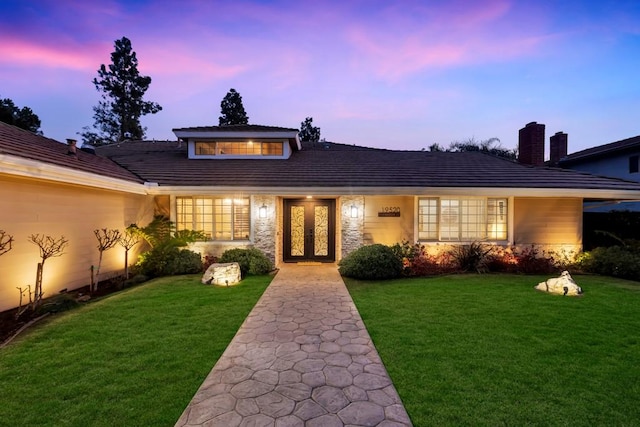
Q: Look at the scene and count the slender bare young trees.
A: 4